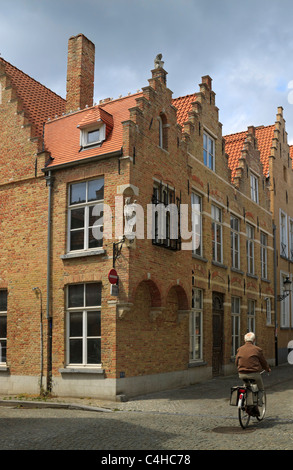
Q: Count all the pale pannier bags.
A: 2